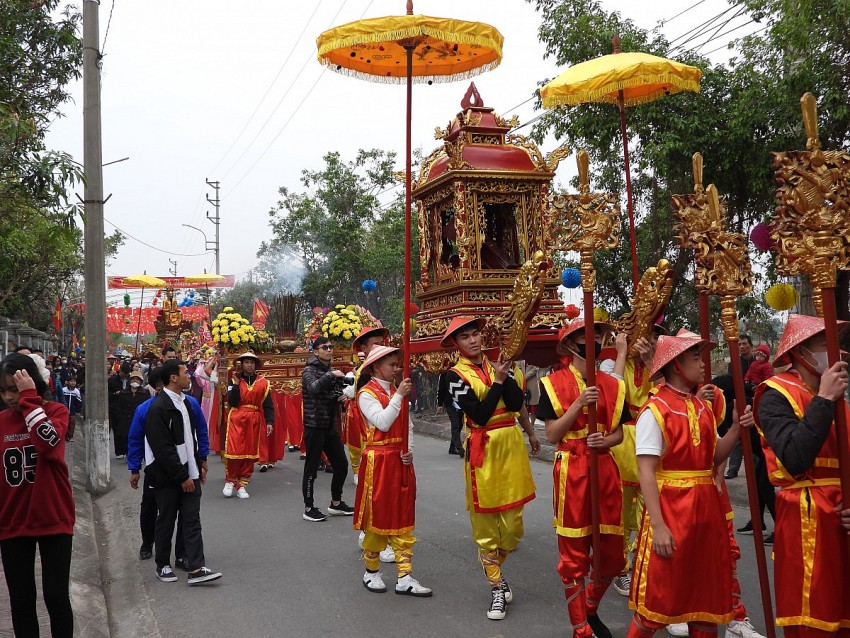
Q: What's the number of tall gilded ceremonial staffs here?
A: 4